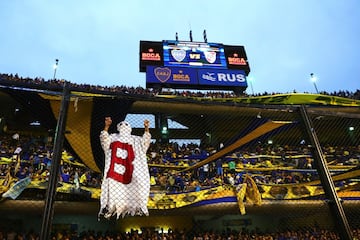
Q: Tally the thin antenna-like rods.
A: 3